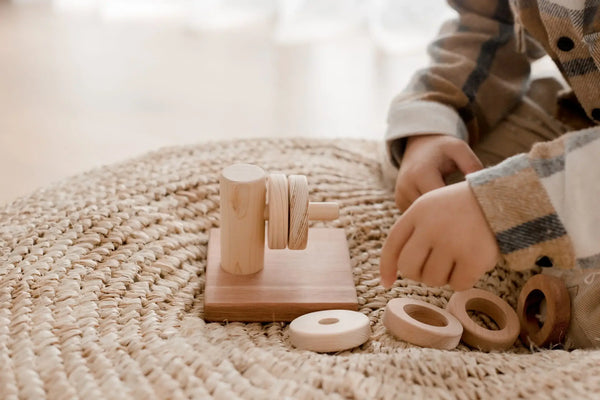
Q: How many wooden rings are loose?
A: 4